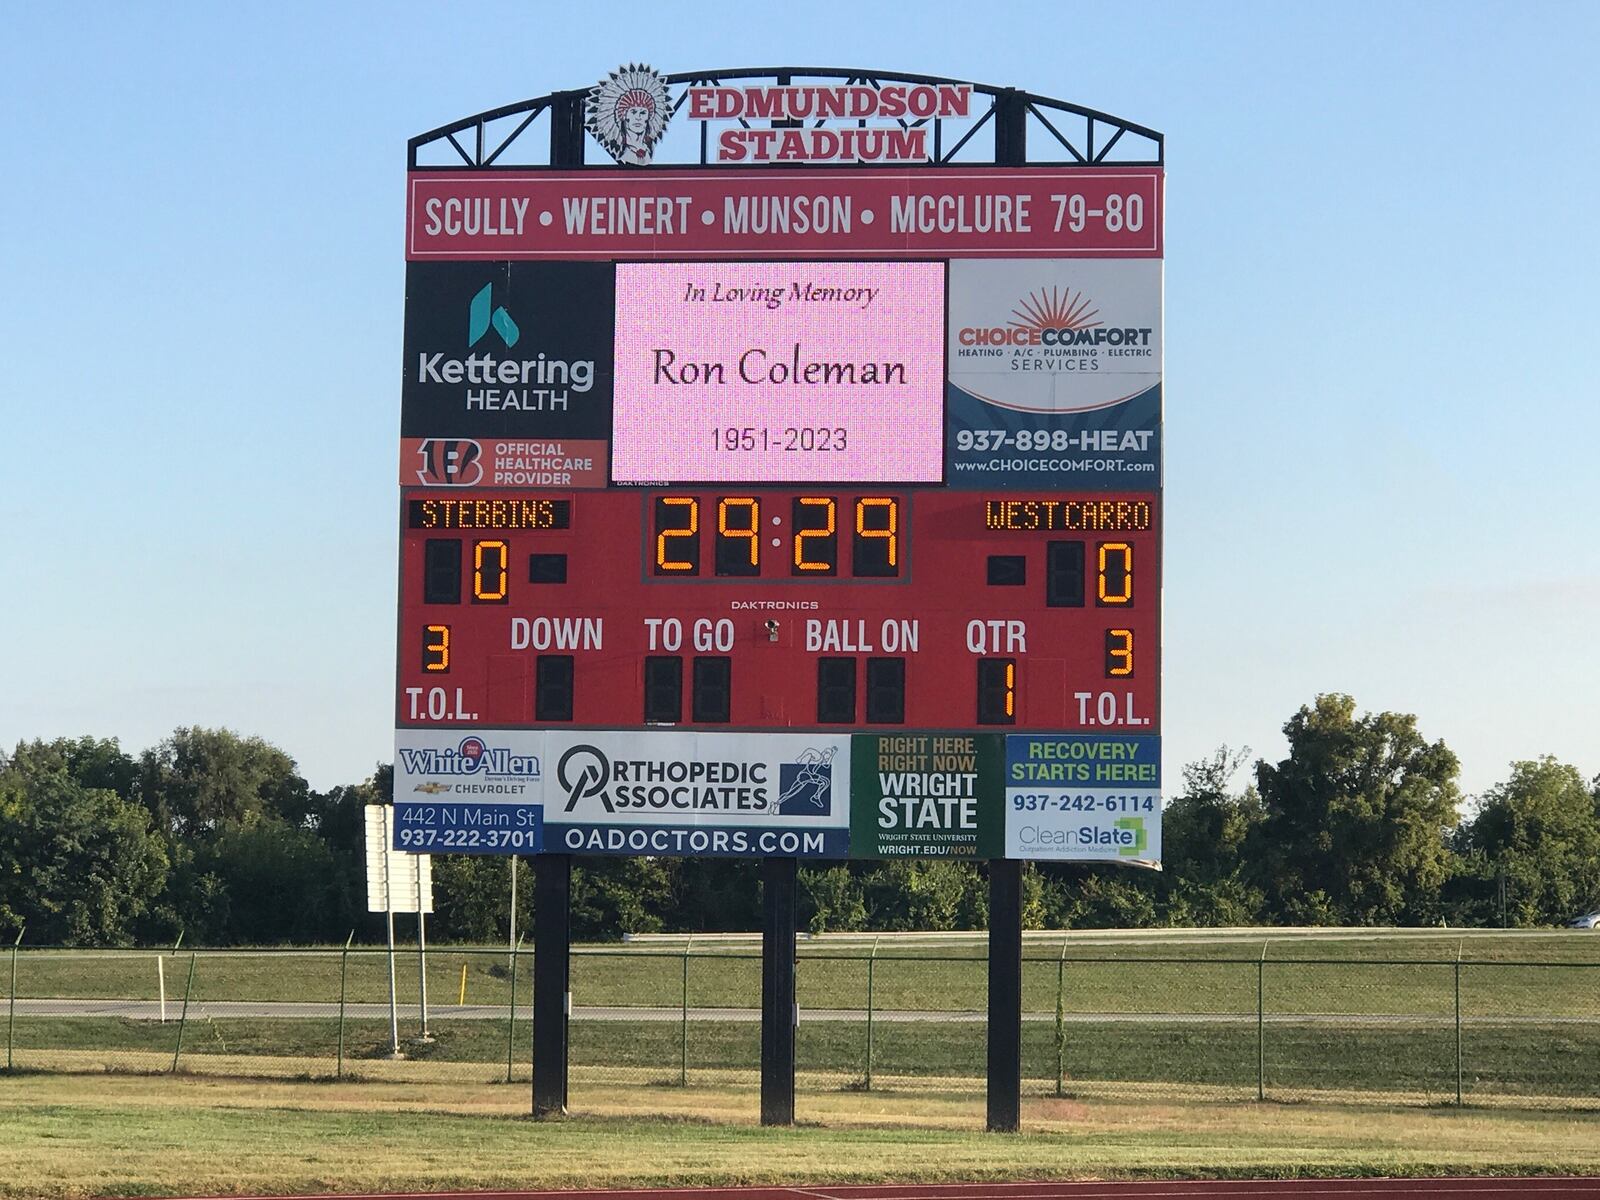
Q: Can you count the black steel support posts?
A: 3